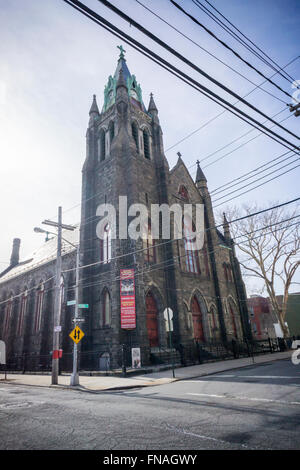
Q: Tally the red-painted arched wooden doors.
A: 3